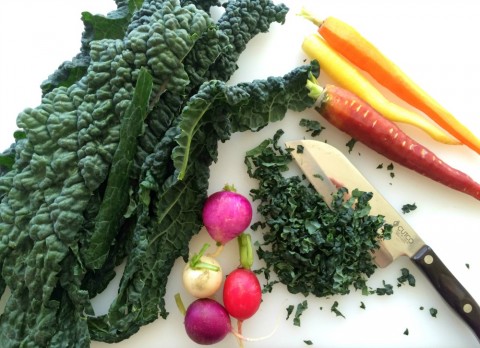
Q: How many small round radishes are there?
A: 4